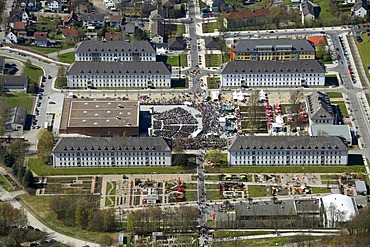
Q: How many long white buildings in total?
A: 5